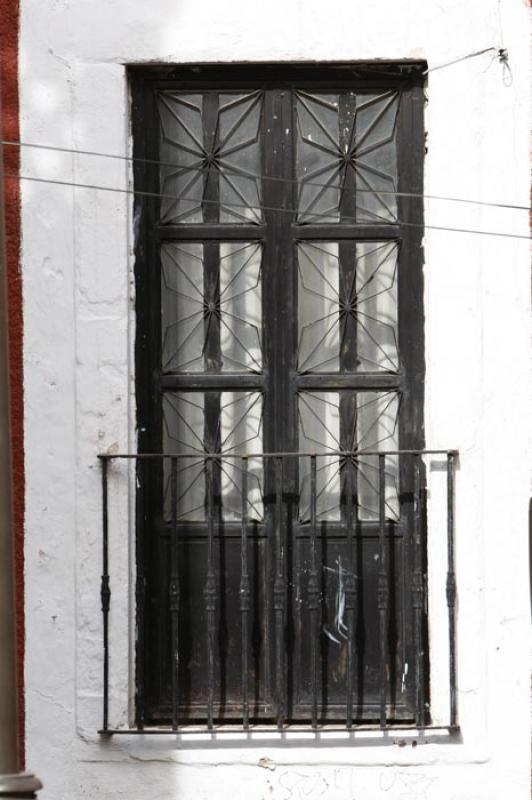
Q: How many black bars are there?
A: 11